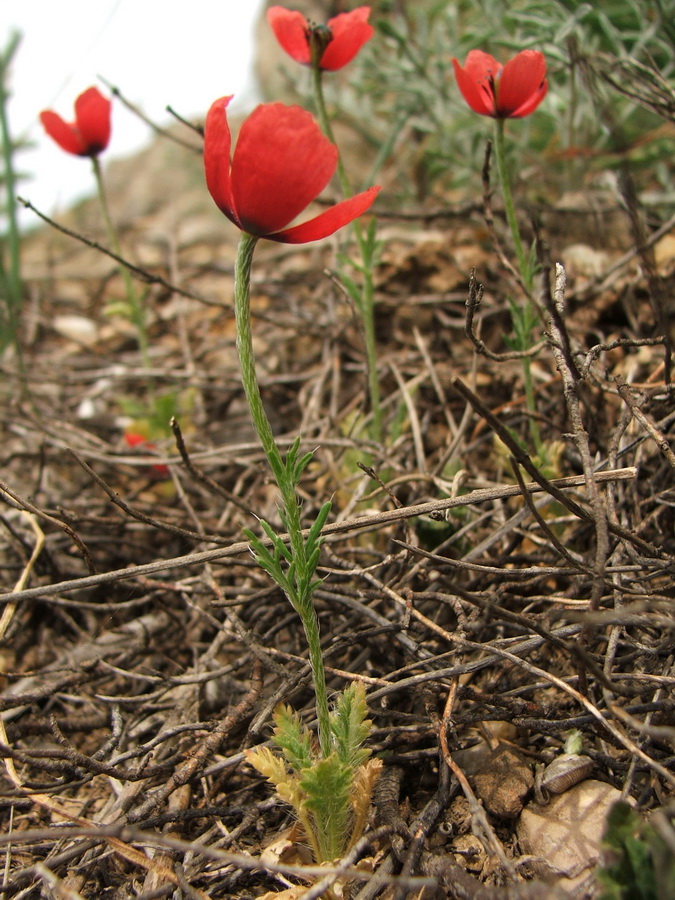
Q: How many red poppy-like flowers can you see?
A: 4